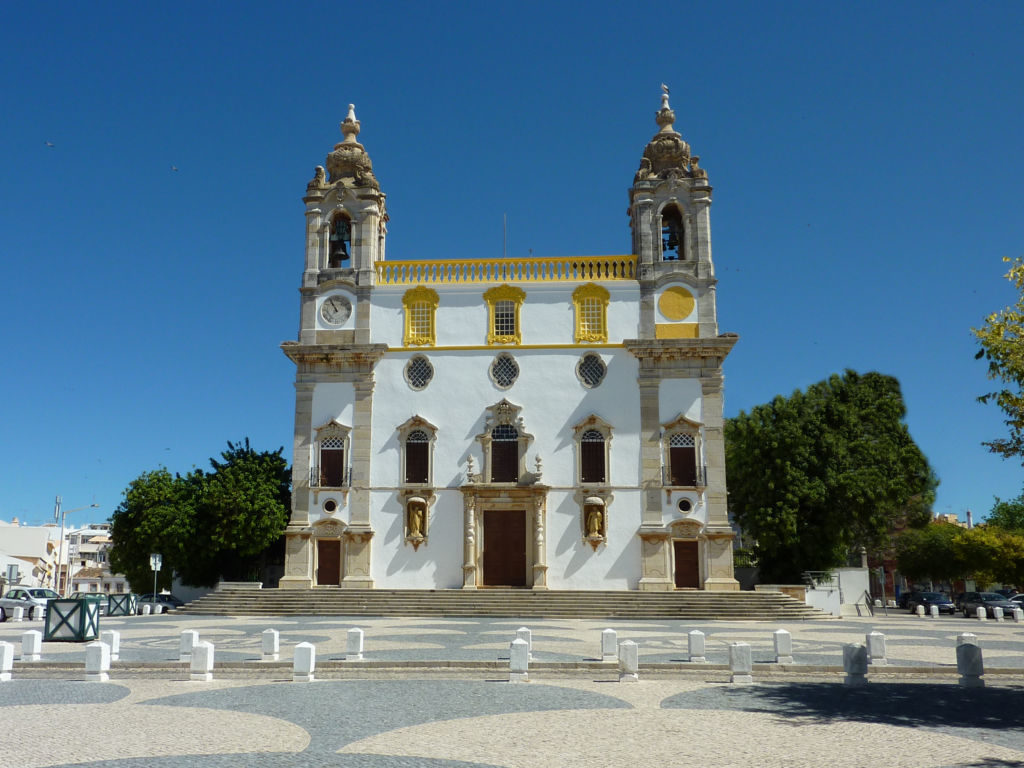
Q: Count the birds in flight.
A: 2